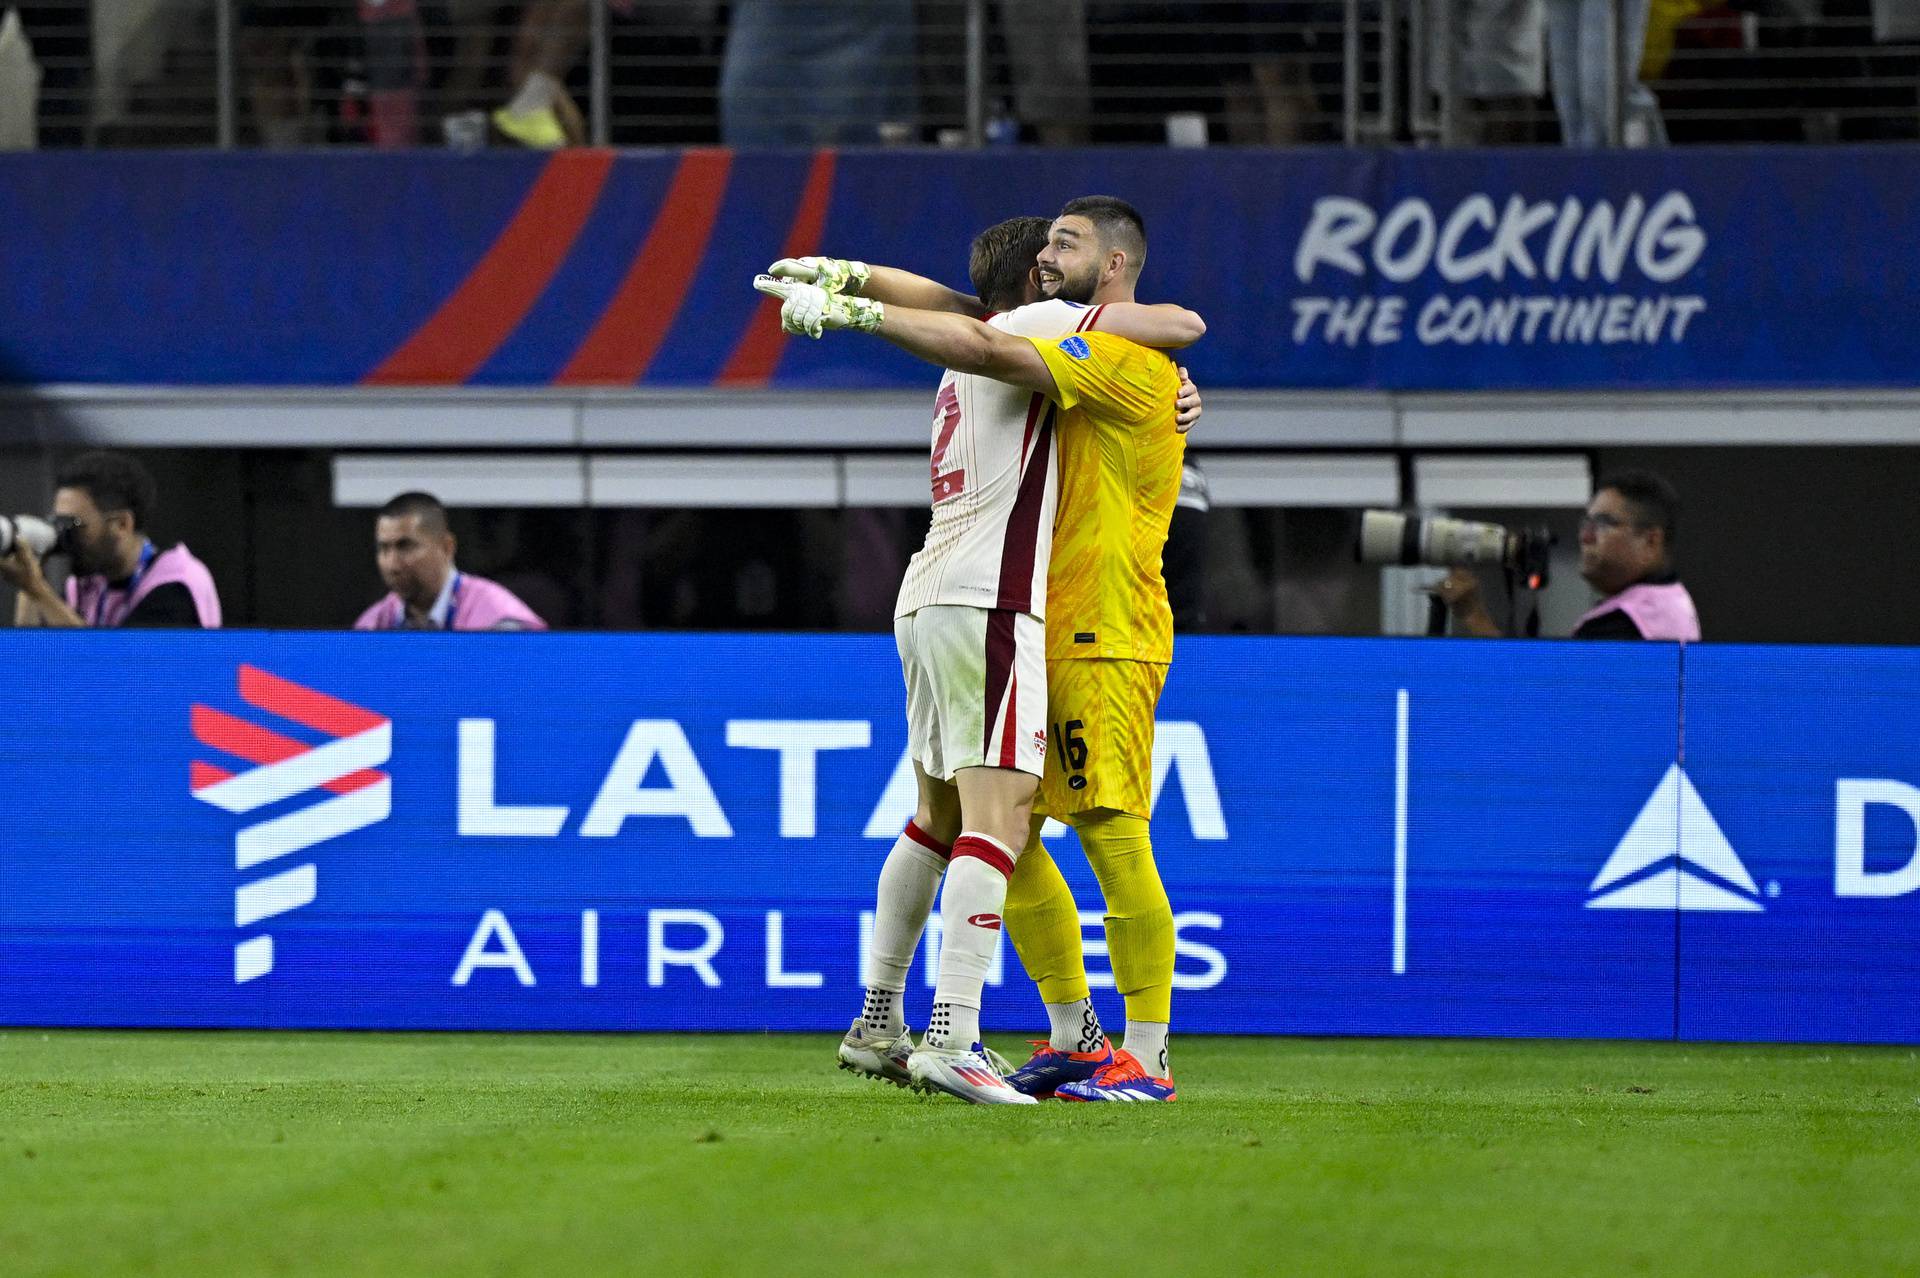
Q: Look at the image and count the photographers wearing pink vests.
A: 3